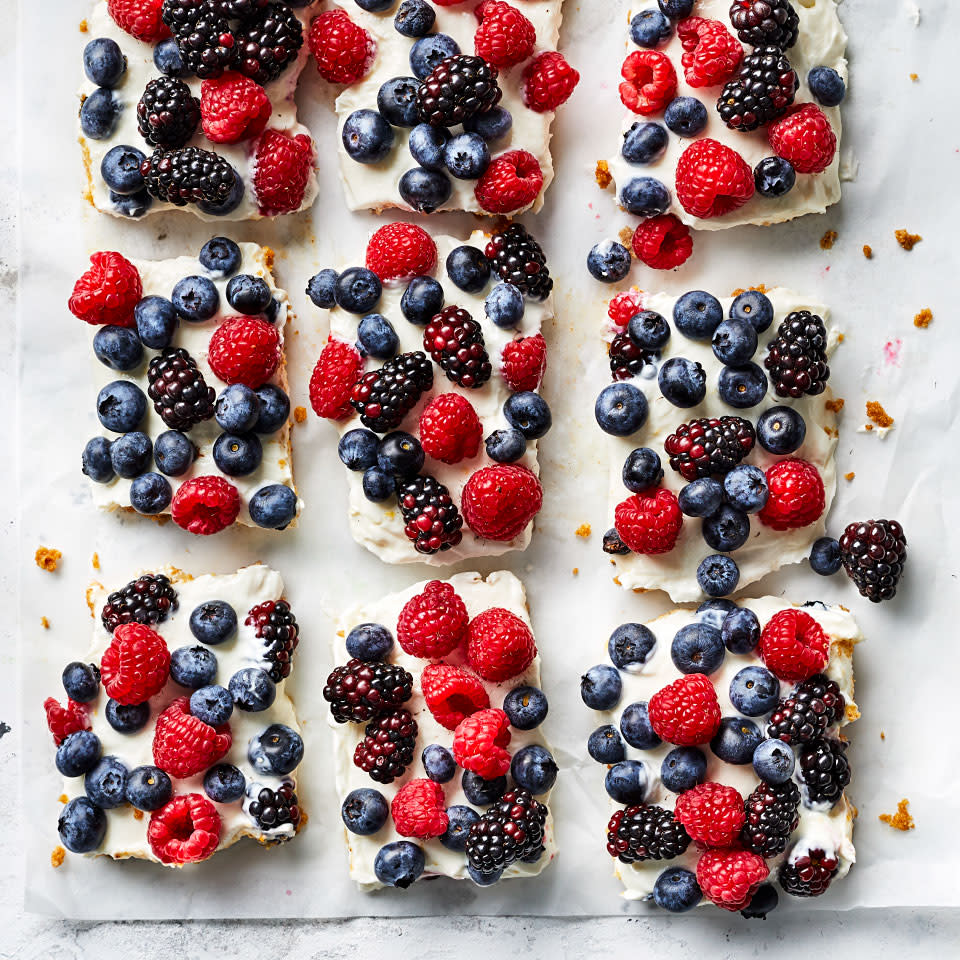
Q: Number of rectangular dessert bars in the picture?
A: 9